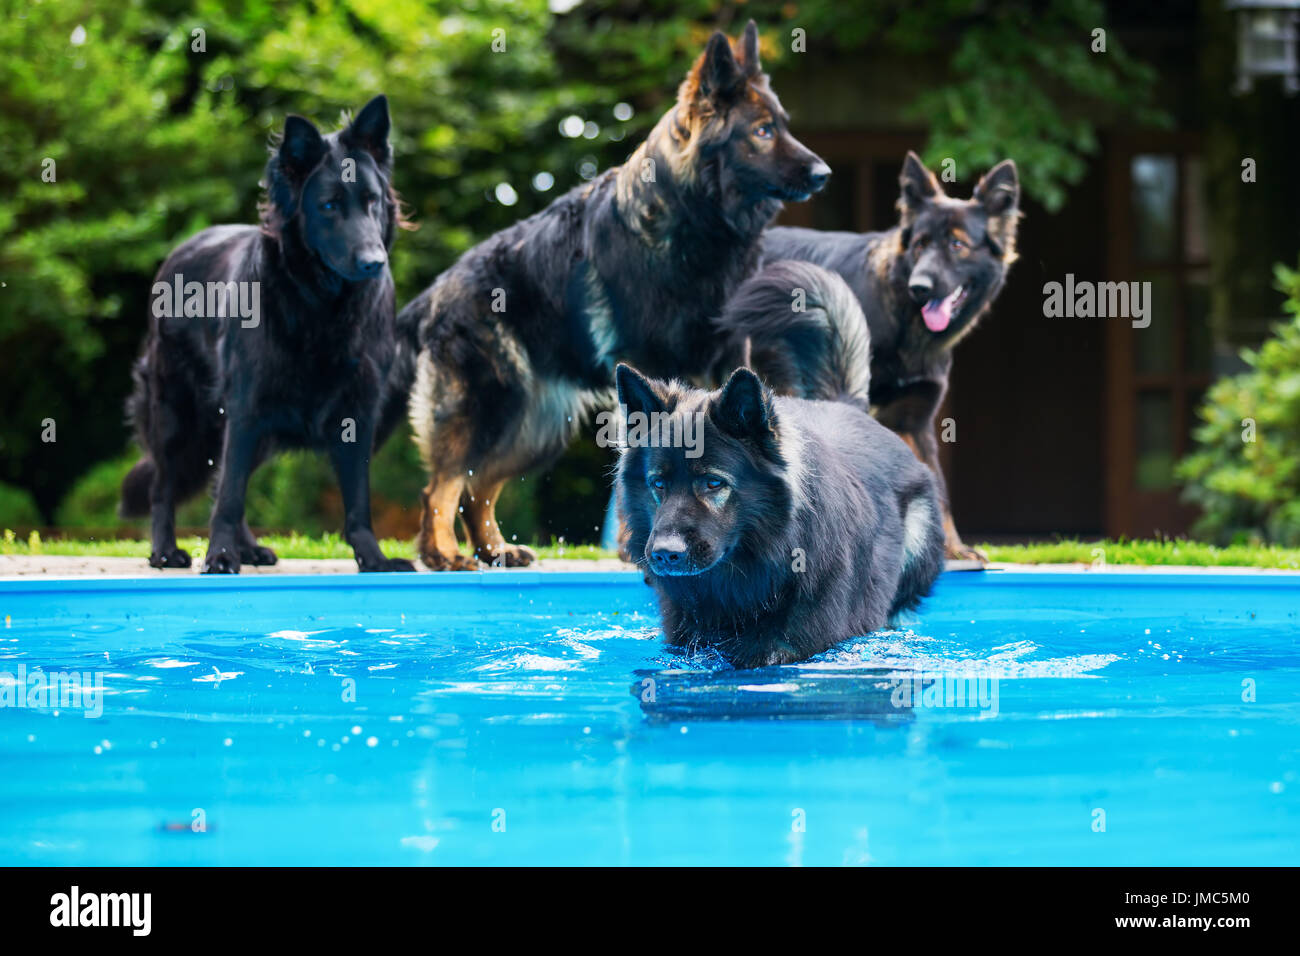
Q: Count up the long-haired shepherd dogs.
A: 4